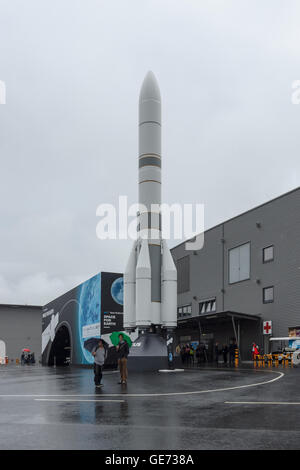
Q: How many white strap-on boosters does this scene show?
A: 3